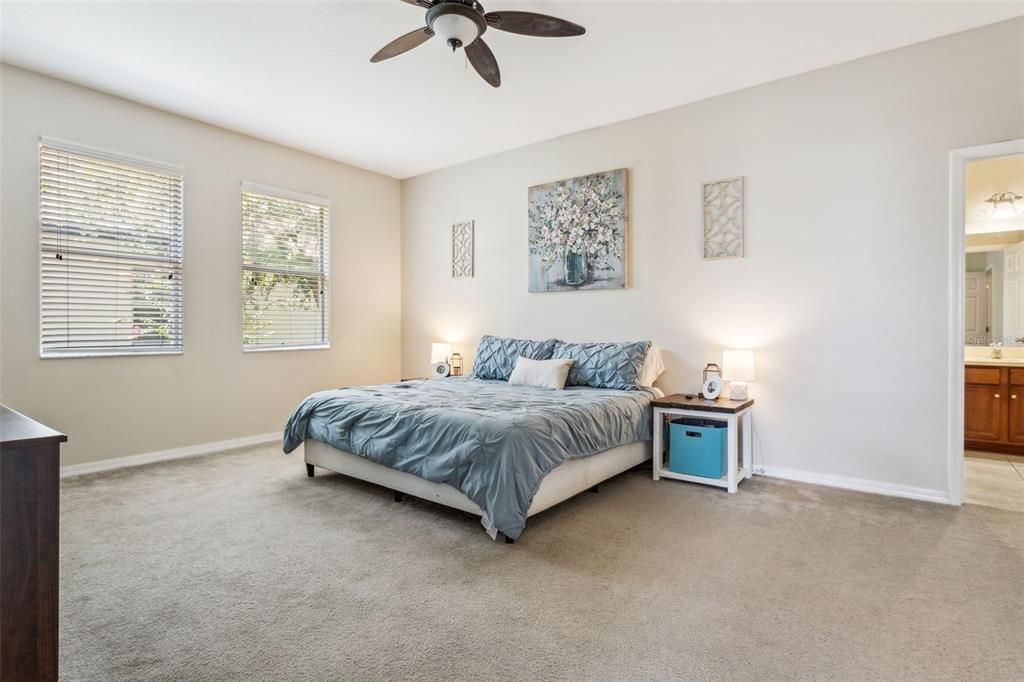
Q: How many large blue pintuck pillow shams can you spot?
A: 2